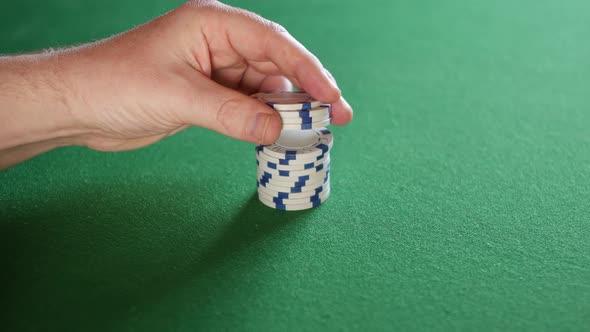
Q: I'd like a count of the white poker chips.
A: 14